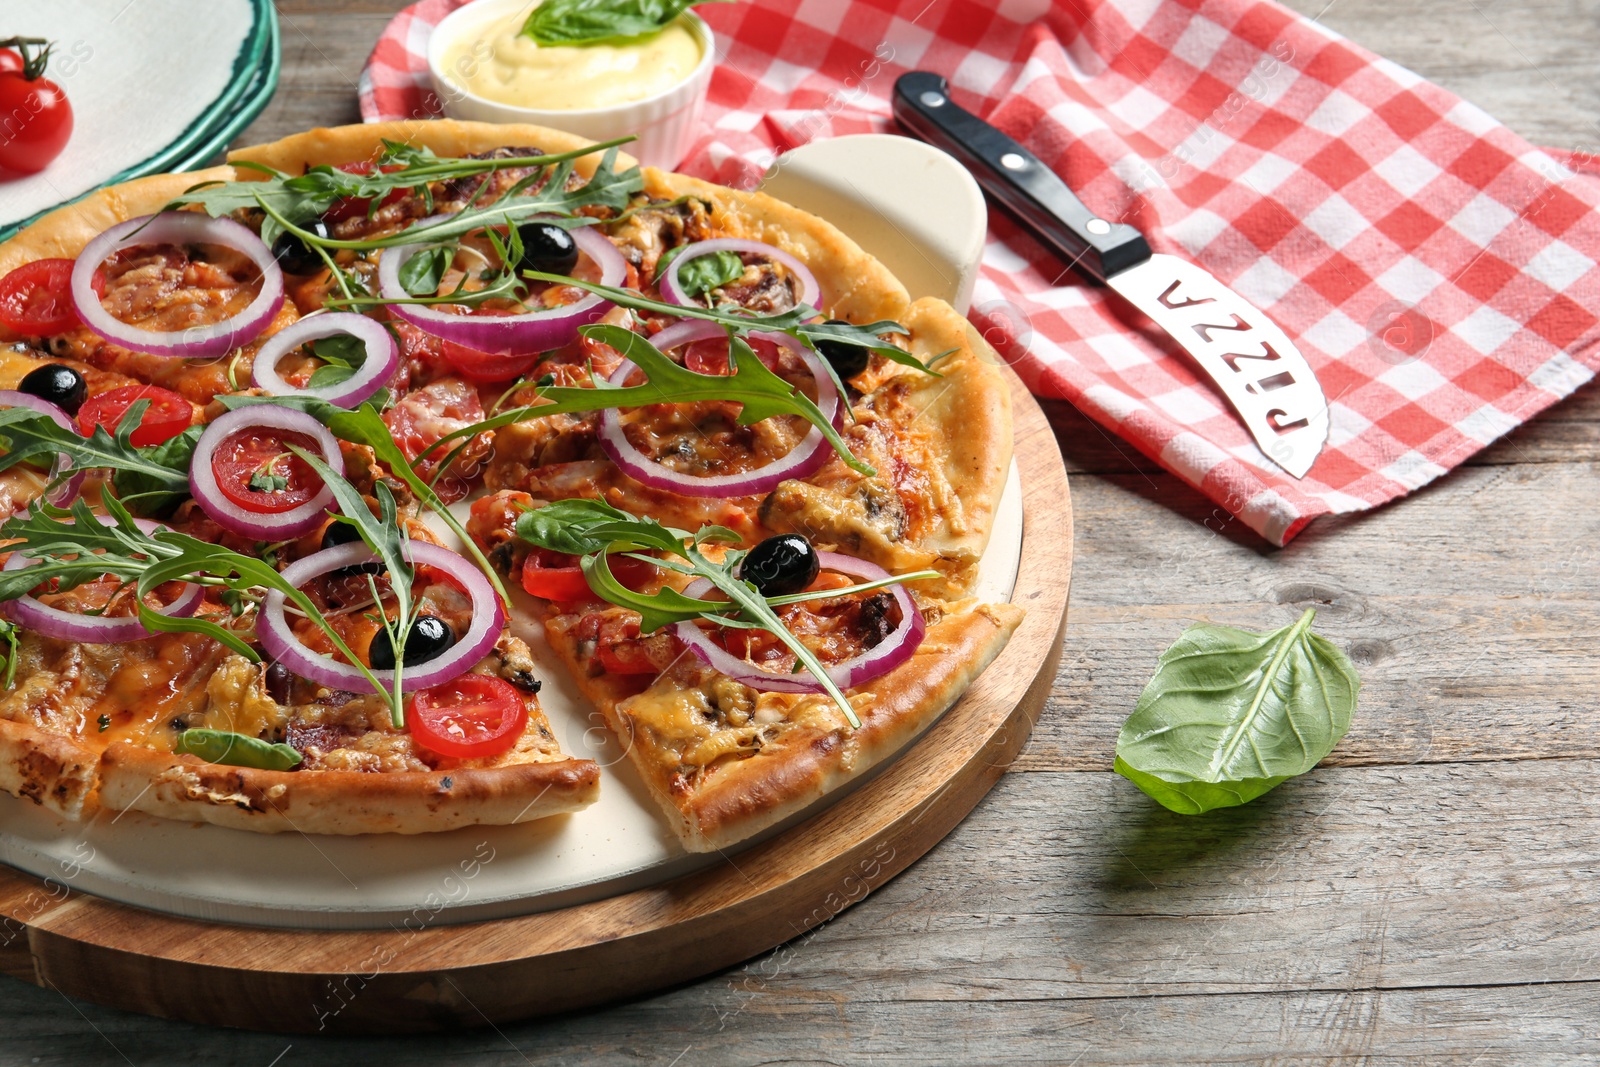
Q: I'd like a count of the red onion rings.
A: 10